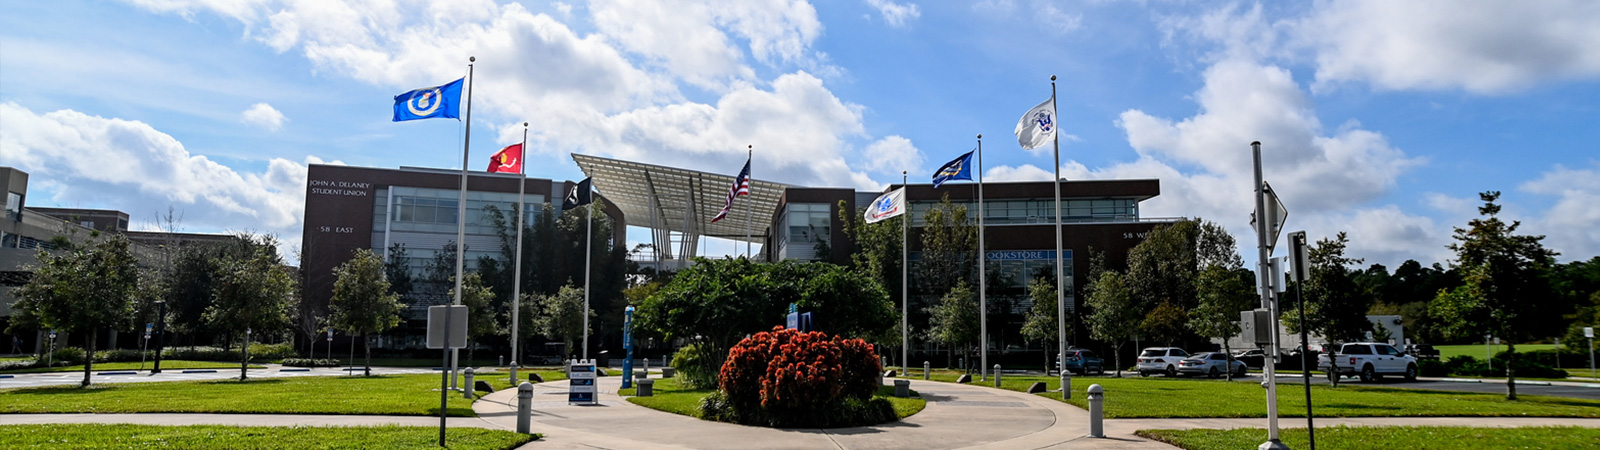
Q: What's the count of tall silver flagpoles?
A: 7